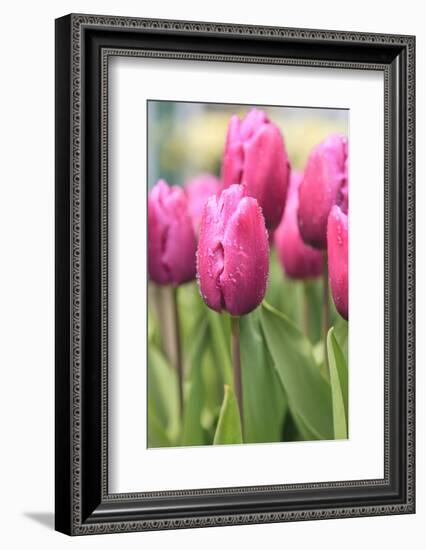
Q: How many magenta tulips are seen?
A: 7